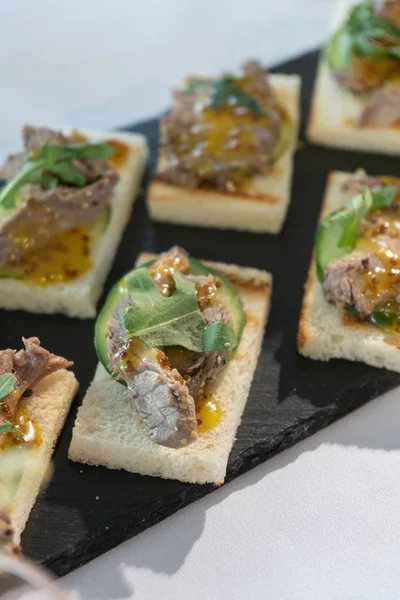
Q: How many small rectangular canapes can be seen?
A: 6